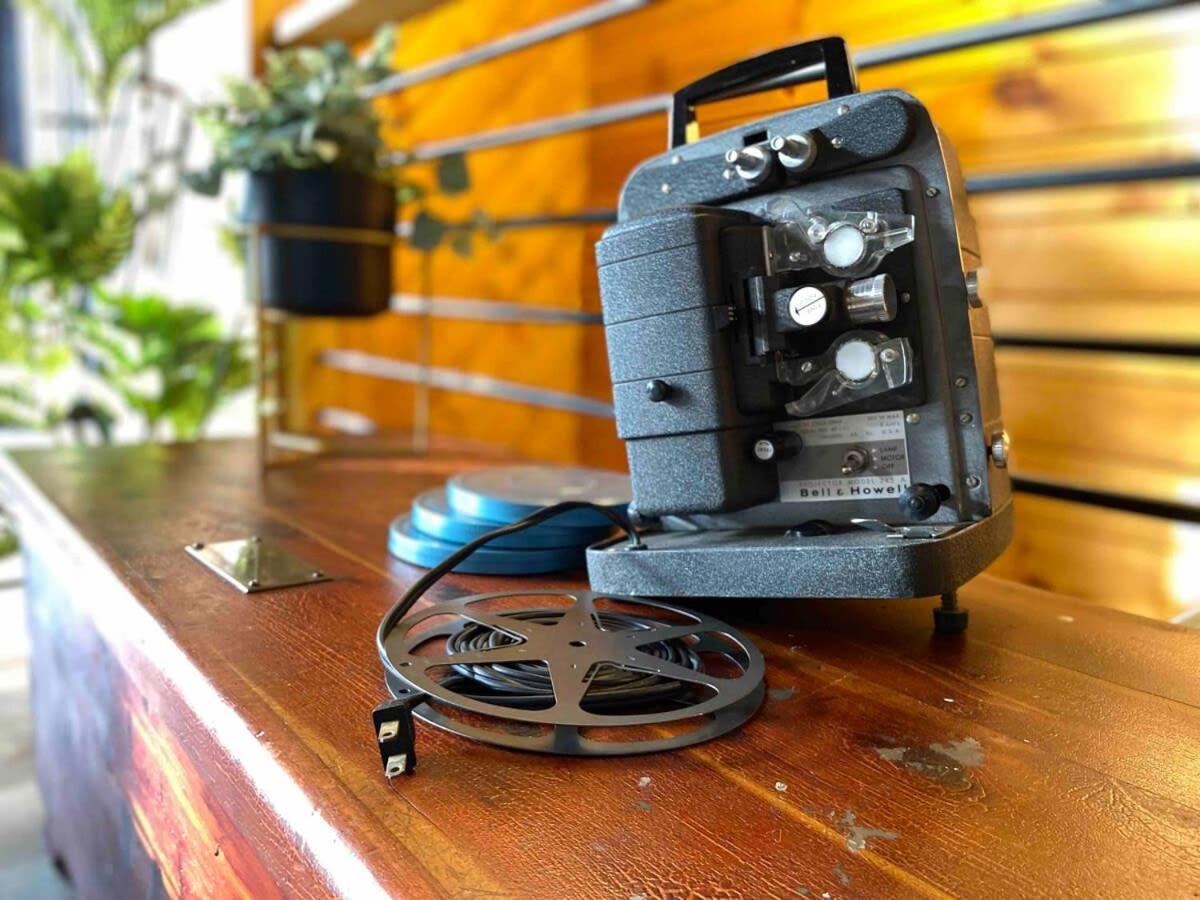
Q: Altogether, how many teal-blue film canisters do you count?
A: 3